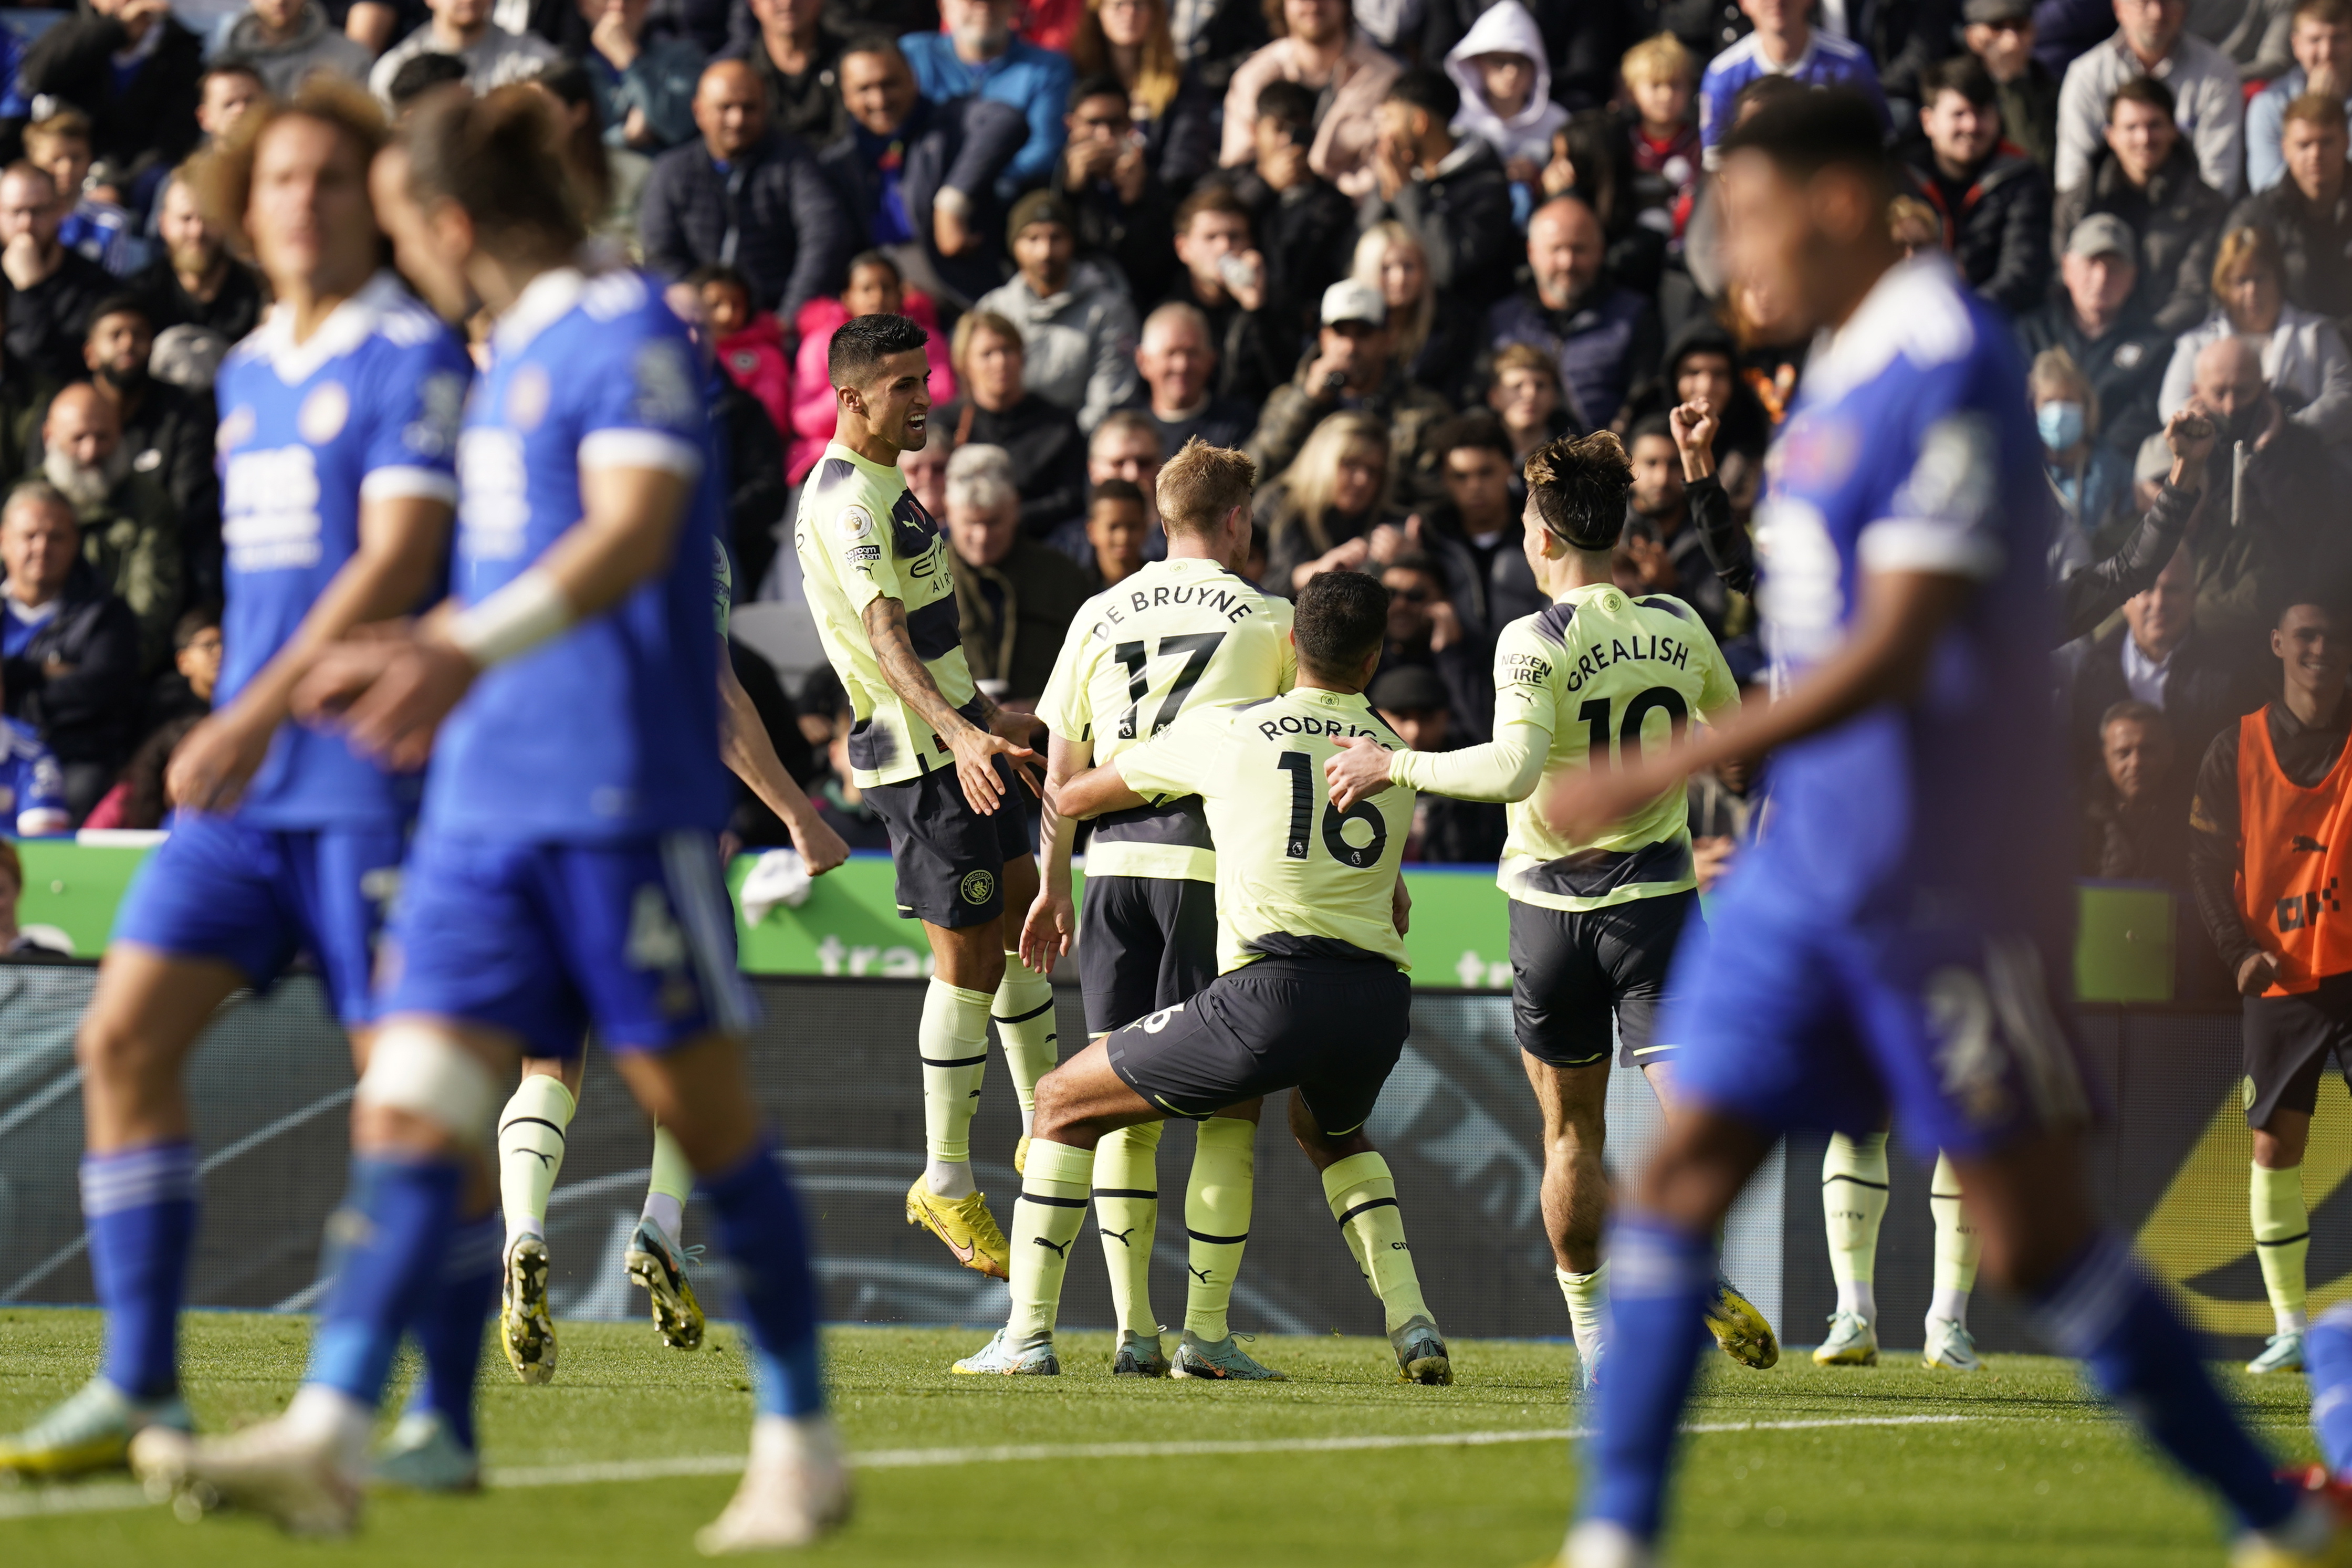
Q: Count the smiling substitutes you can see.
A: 1